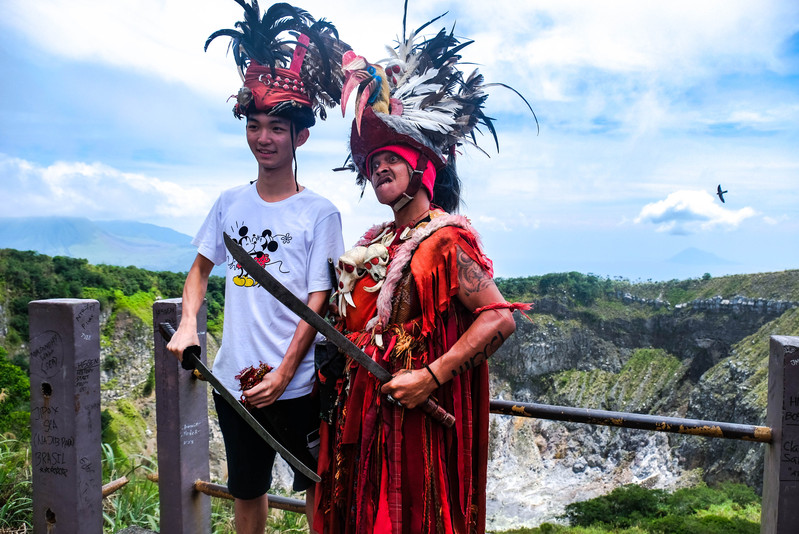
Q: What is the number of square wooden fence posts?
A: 3